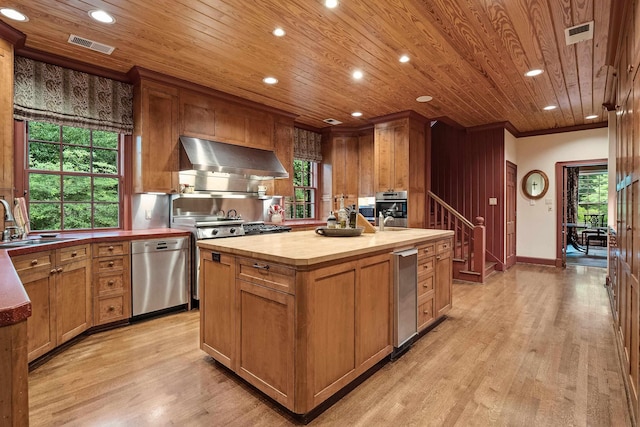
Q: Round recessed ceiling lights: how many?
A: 11